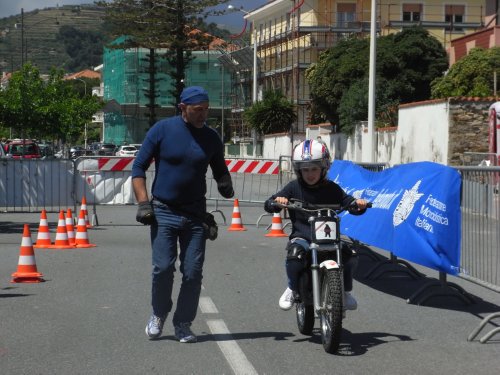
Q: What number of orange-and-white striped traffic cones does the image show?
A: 8